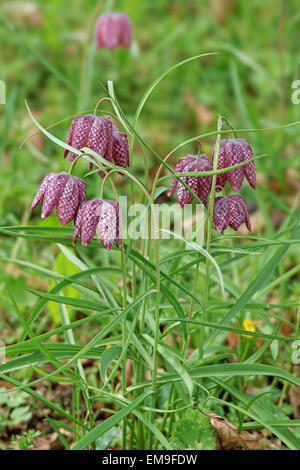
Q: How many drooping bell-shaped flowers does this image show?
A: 8